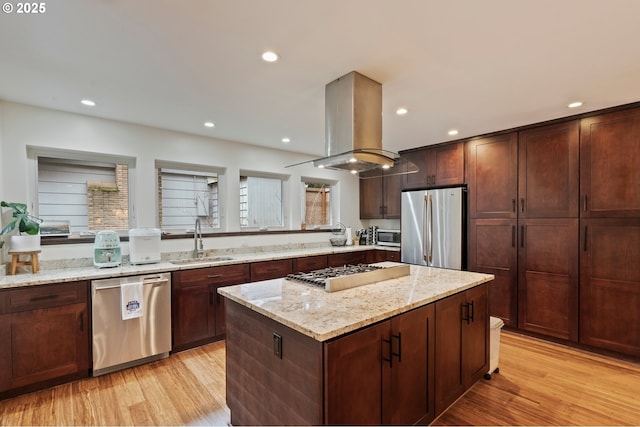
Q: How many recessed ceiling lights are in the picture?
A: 7